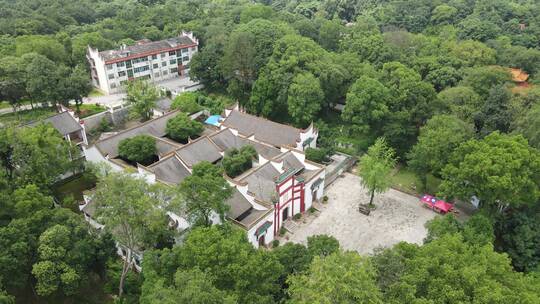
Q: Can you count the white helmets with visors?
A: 0